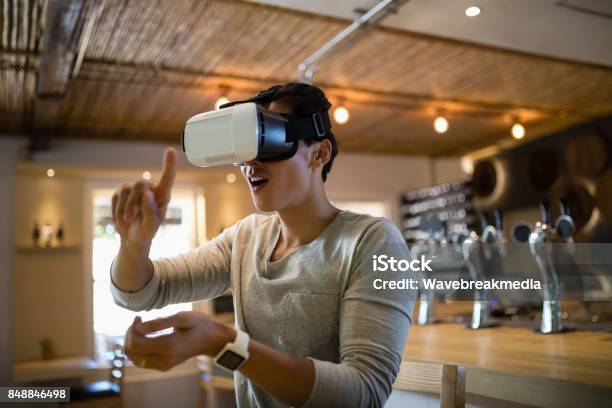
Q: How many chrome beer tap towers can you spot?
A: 3